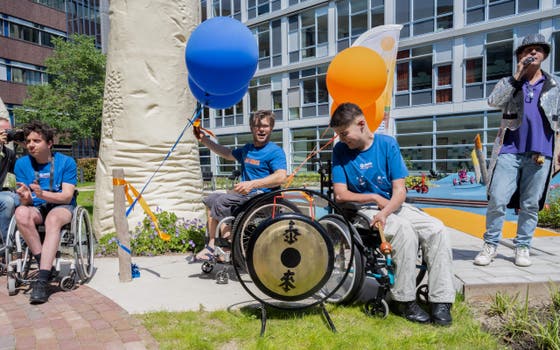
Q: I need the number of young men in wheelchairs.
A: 3